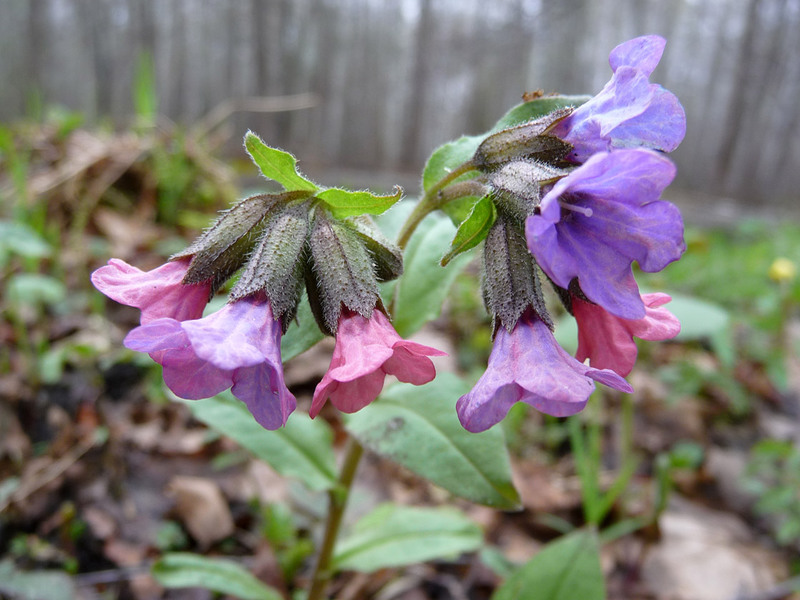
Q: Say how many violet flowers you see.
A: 4